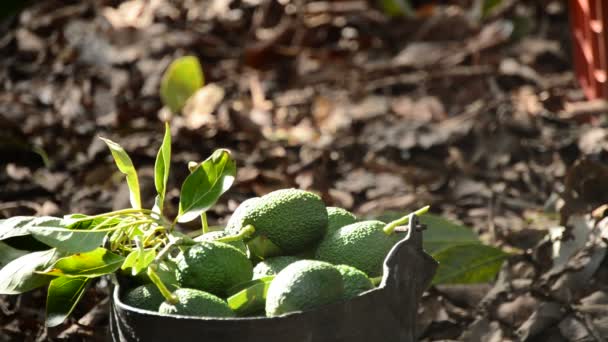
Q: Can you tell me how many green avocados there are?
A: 11